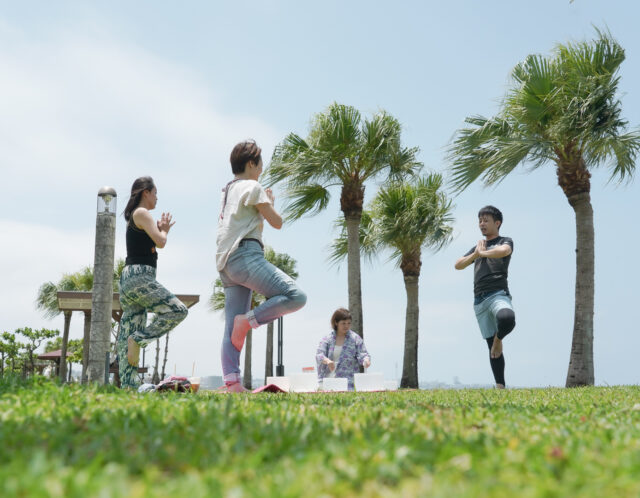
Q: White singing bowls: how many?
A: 5